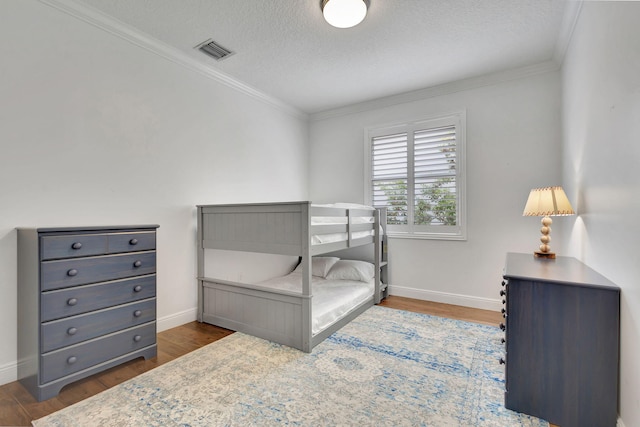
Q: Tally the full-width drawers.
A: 4